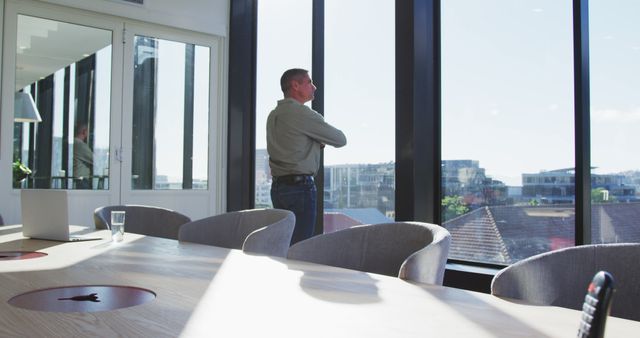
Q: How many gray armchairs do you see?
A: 4